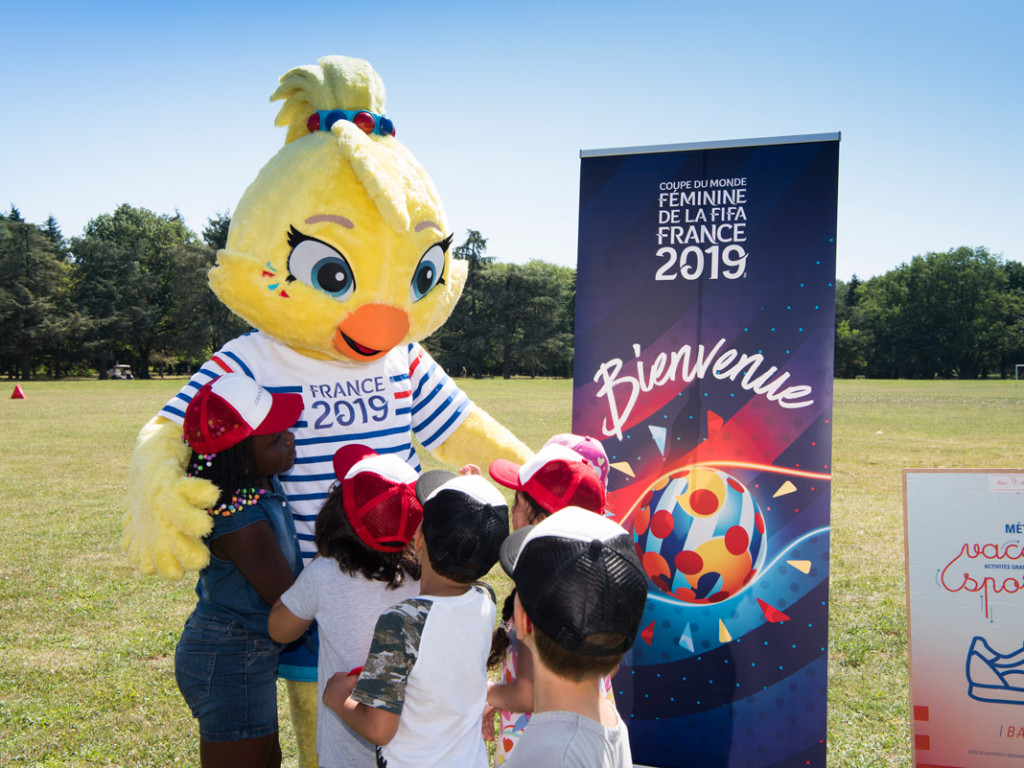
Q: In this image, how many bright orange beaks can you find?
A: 1